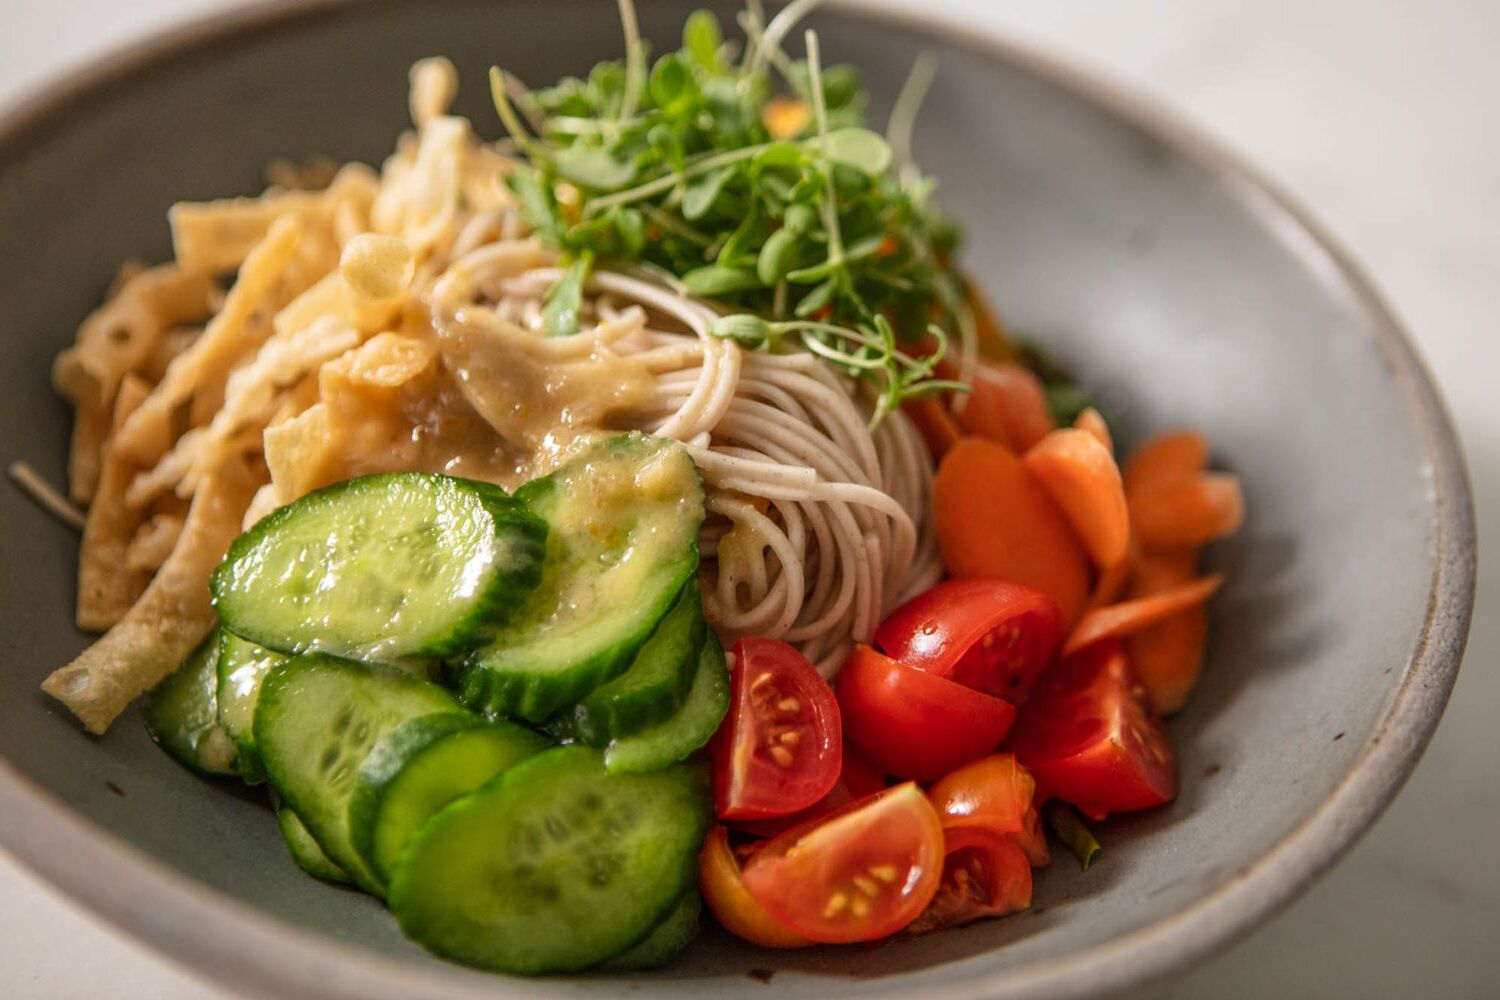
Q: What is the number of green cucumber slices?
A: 11